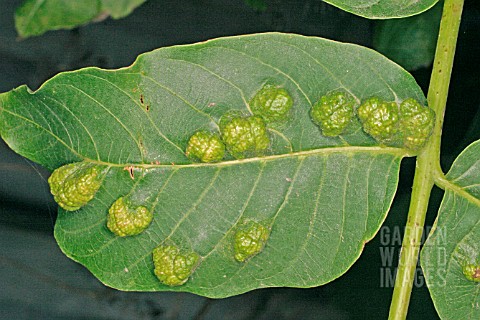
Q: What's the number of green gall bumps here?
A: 11